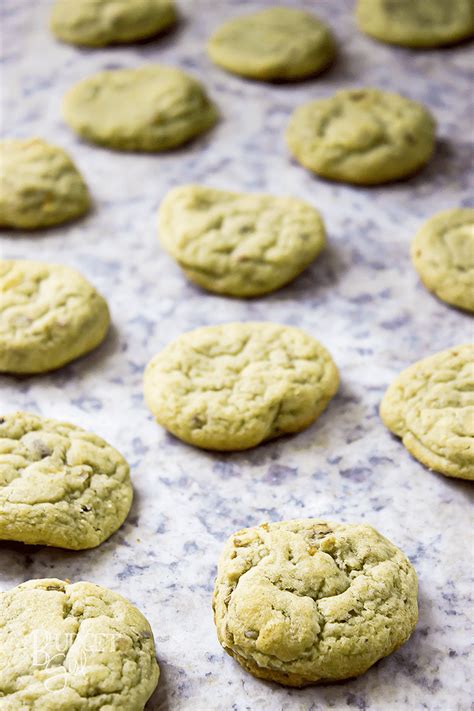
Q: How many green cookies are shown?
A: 14